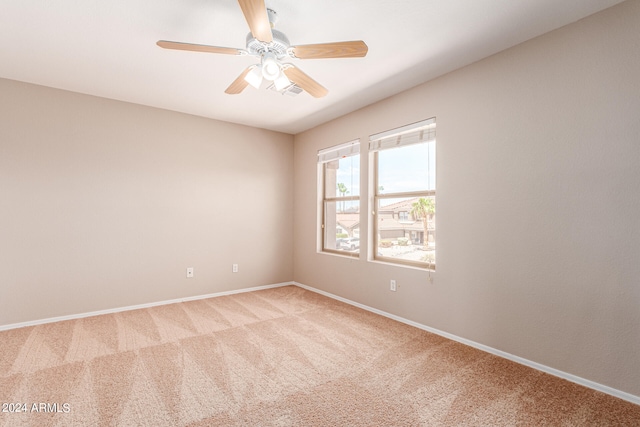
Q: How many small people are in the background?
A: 0